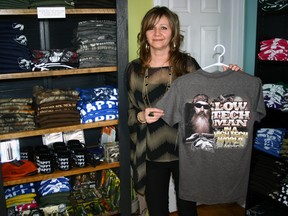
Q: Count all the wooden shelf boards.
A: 4